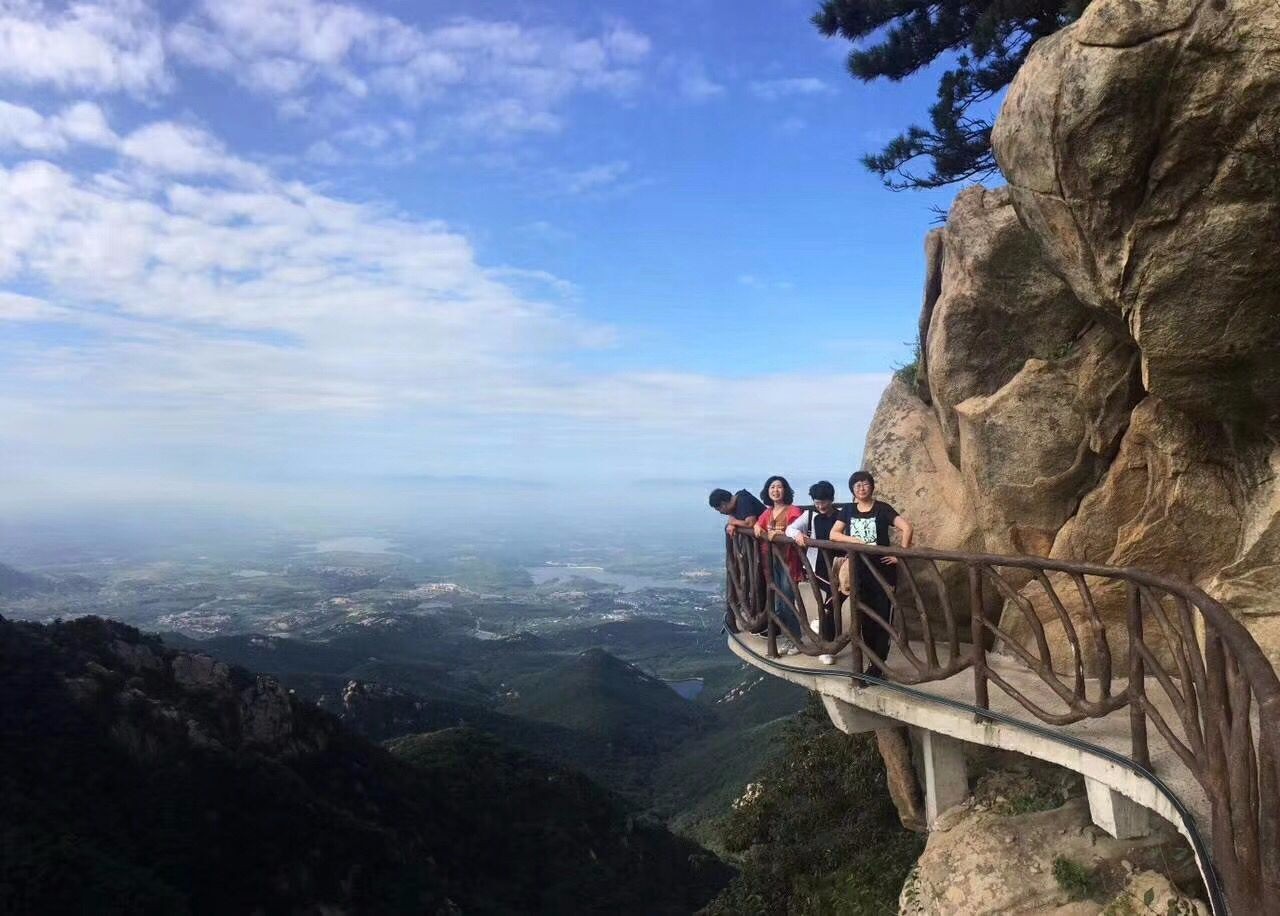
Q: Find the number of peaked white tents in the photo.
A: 0